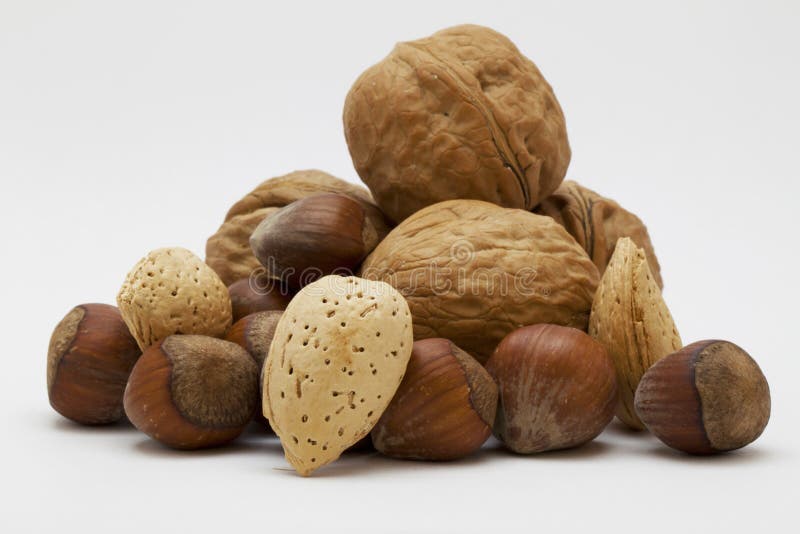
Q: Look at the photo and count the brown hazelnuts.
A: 8